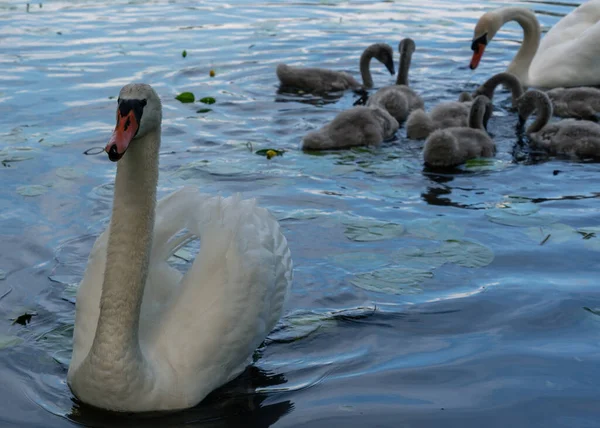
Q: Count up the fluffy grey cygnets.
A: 7